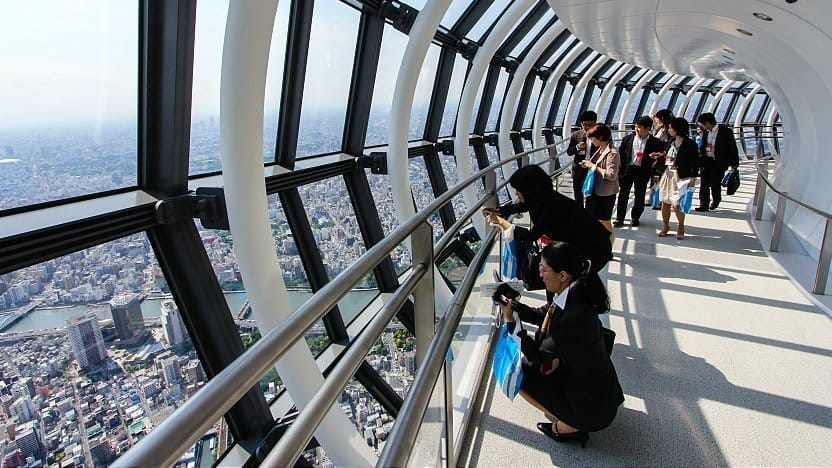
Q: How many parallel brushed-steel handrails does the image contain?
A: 3